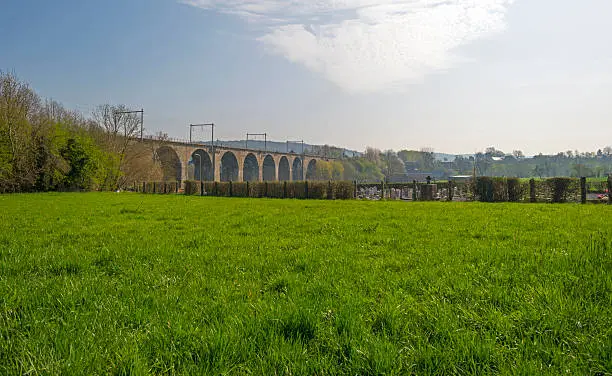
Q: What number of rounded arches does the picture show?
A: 8